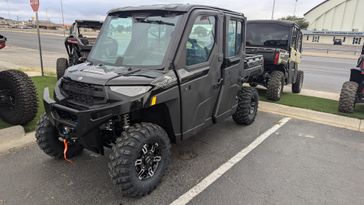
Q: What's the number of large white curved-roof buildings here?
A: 1